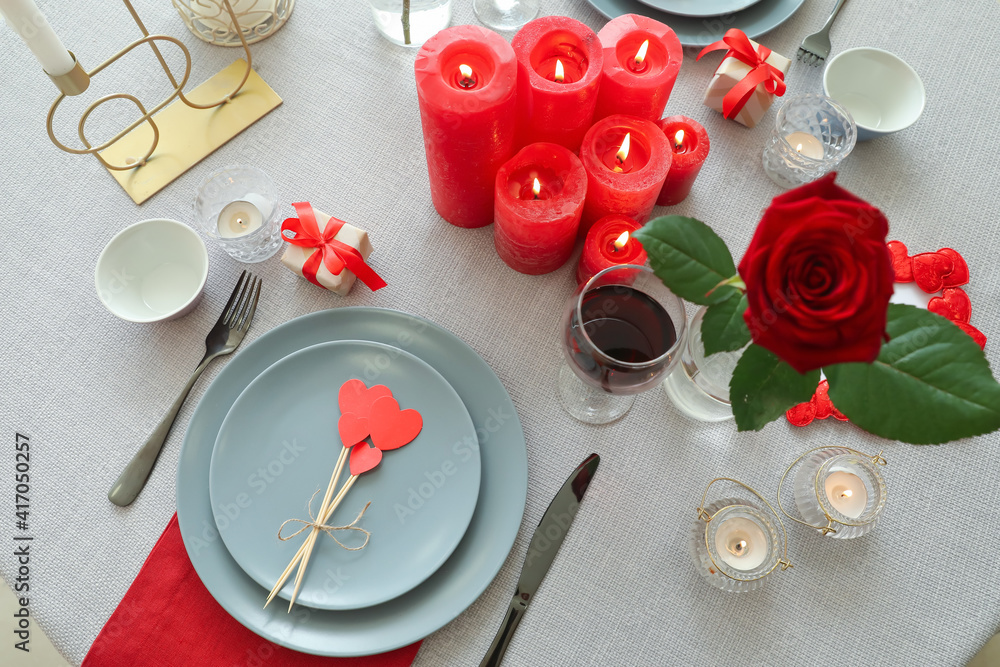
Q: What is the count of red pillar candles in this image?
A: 7